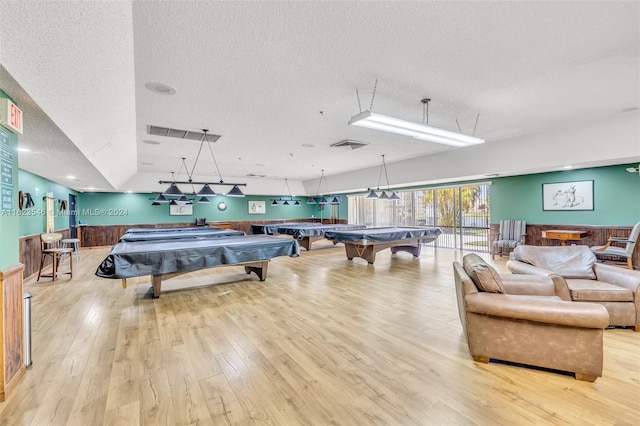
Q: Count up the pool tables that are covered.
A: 6